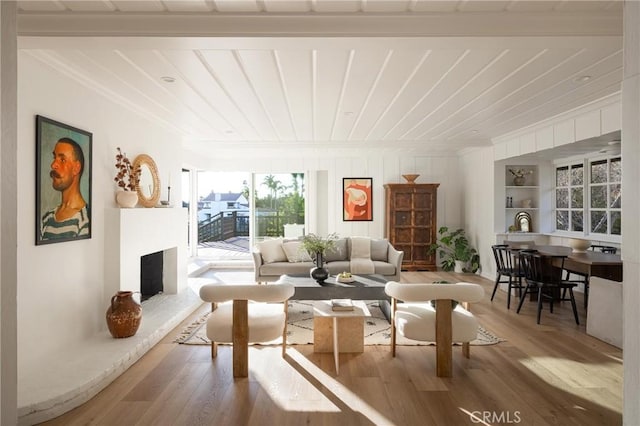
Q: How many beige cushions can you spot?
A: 2